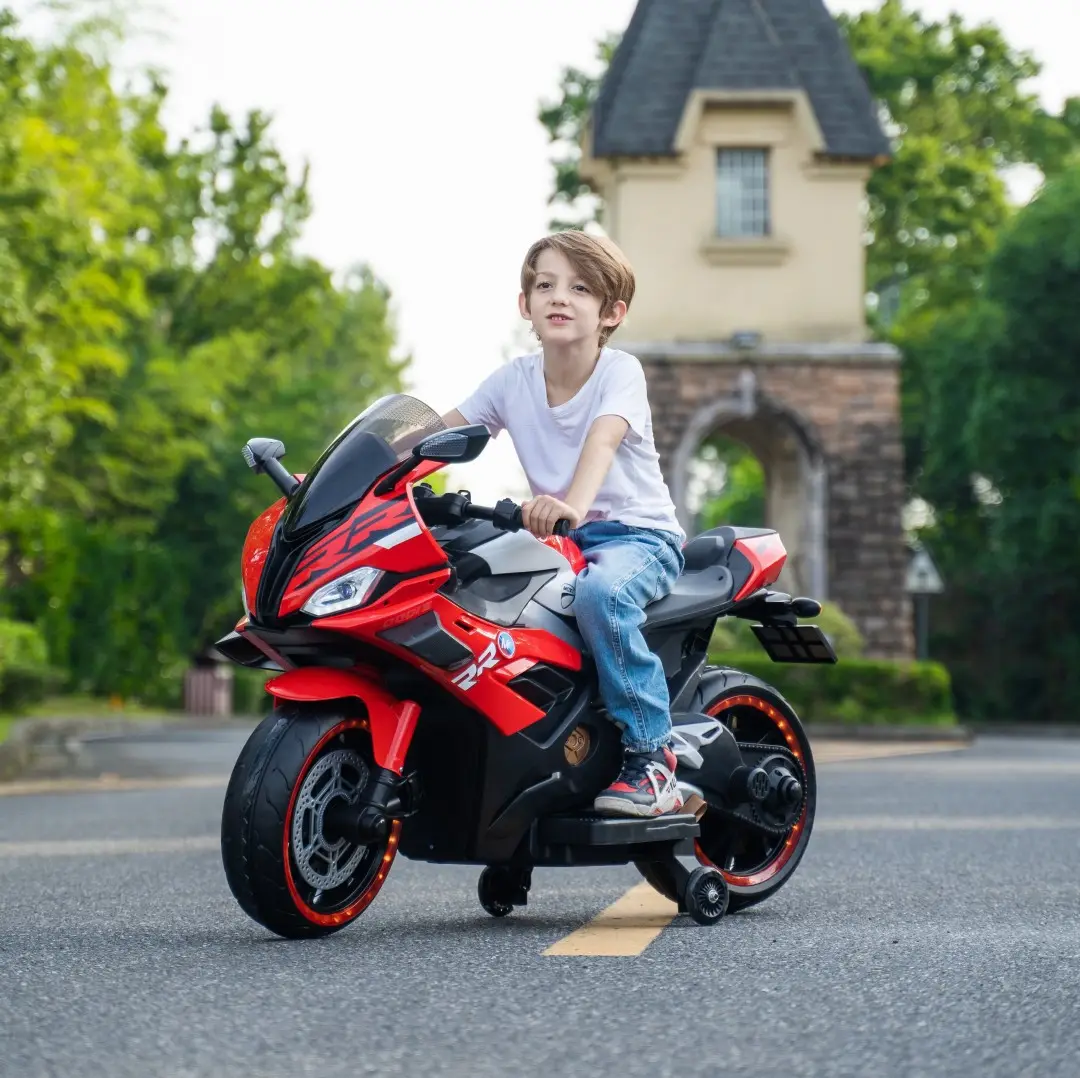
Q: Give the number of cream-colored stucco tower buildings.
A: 1